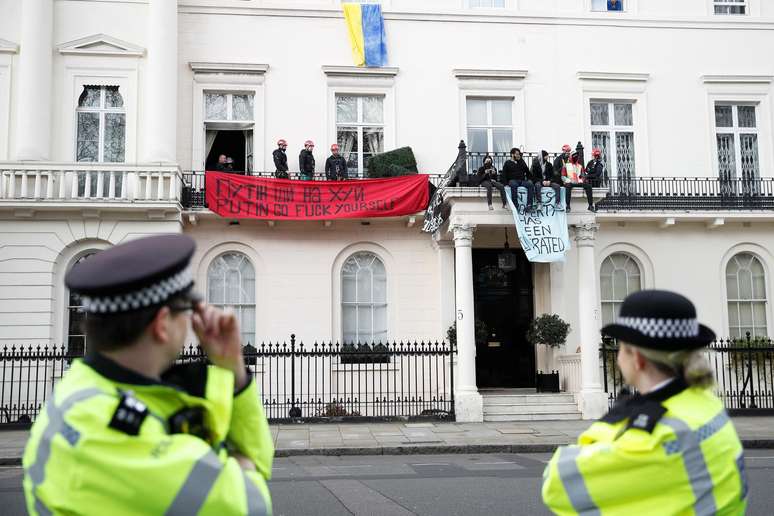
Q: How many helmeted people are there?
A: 5